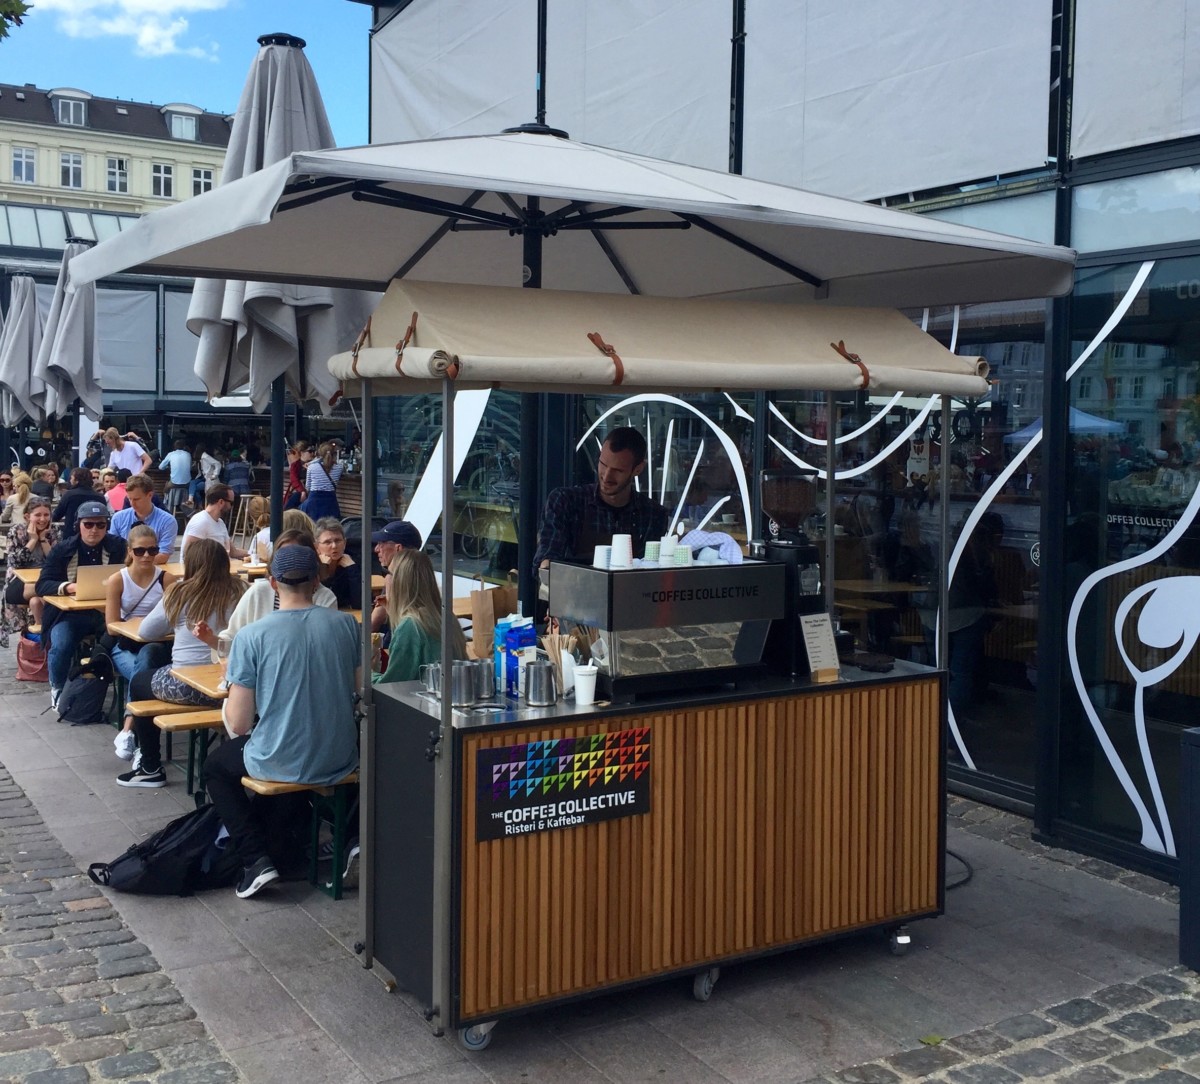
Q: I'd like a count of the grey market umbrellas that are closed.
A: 3